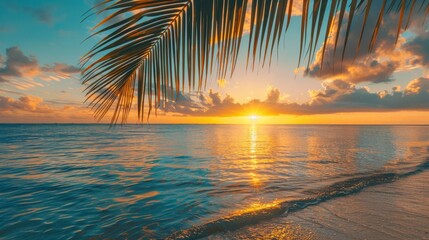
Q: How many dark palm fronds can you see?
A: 1